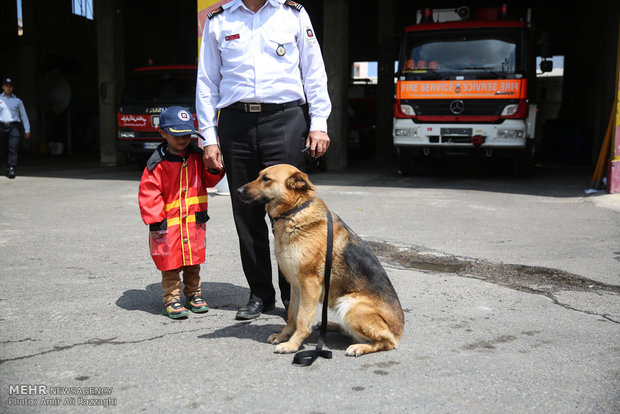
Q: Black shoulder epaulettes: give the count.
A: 2